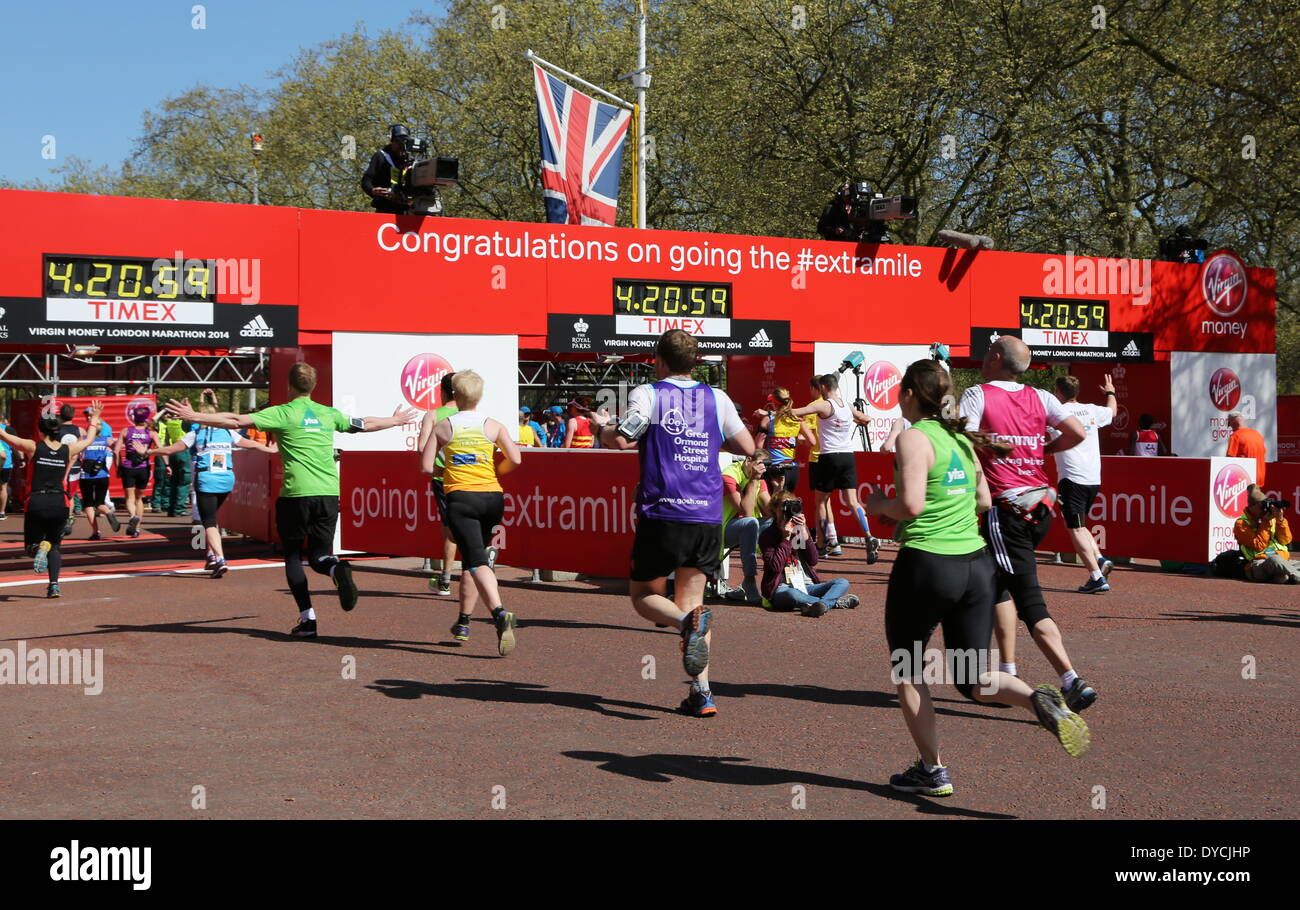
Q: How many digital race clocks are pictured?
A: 3